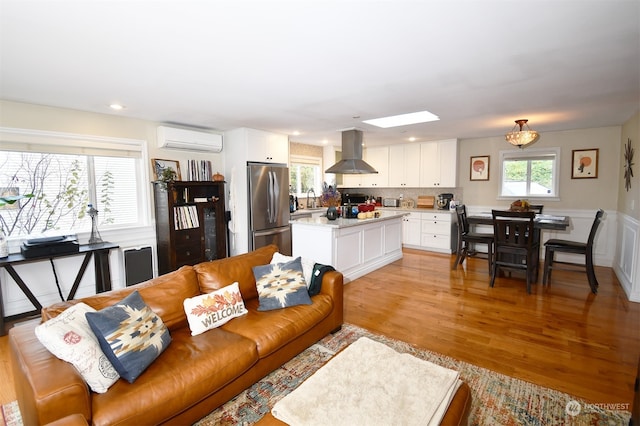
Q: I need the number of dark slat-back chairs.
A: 4